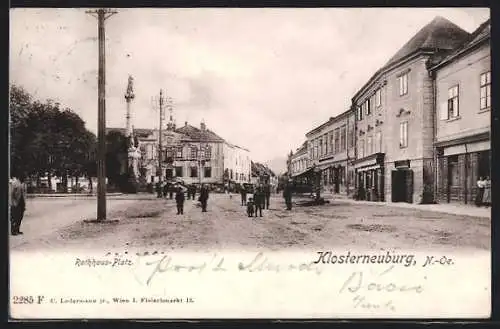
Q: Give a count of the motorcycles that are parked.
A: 0